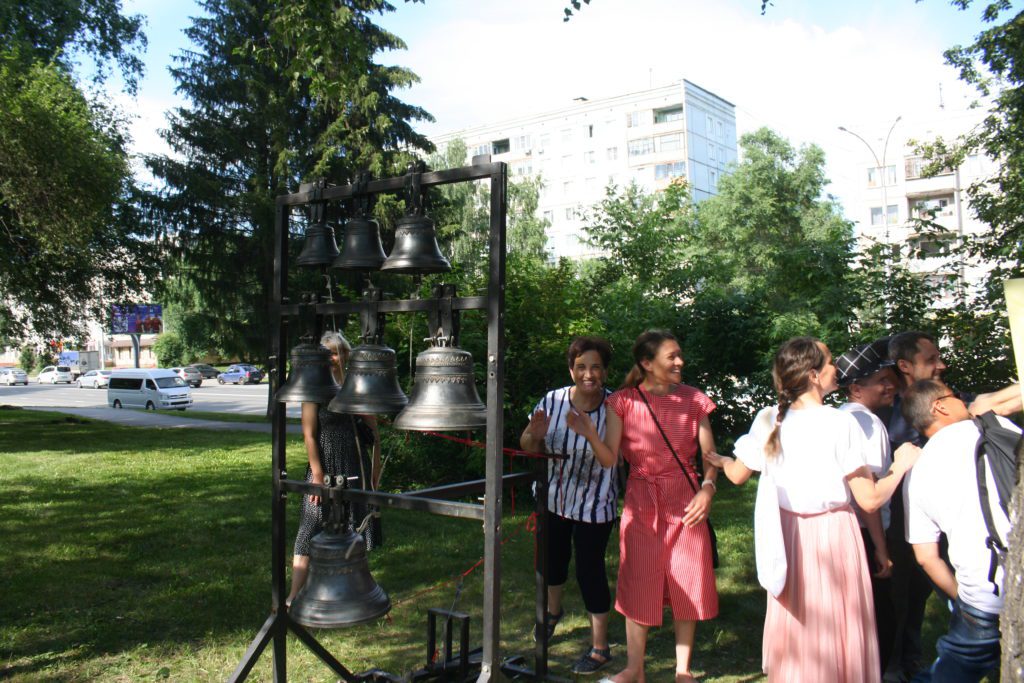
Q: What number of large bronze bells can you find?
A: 7